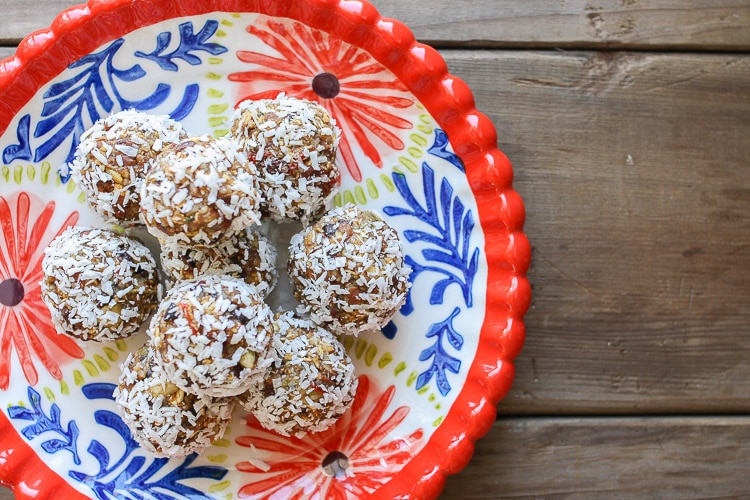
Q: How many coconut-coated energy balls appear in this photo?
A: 9